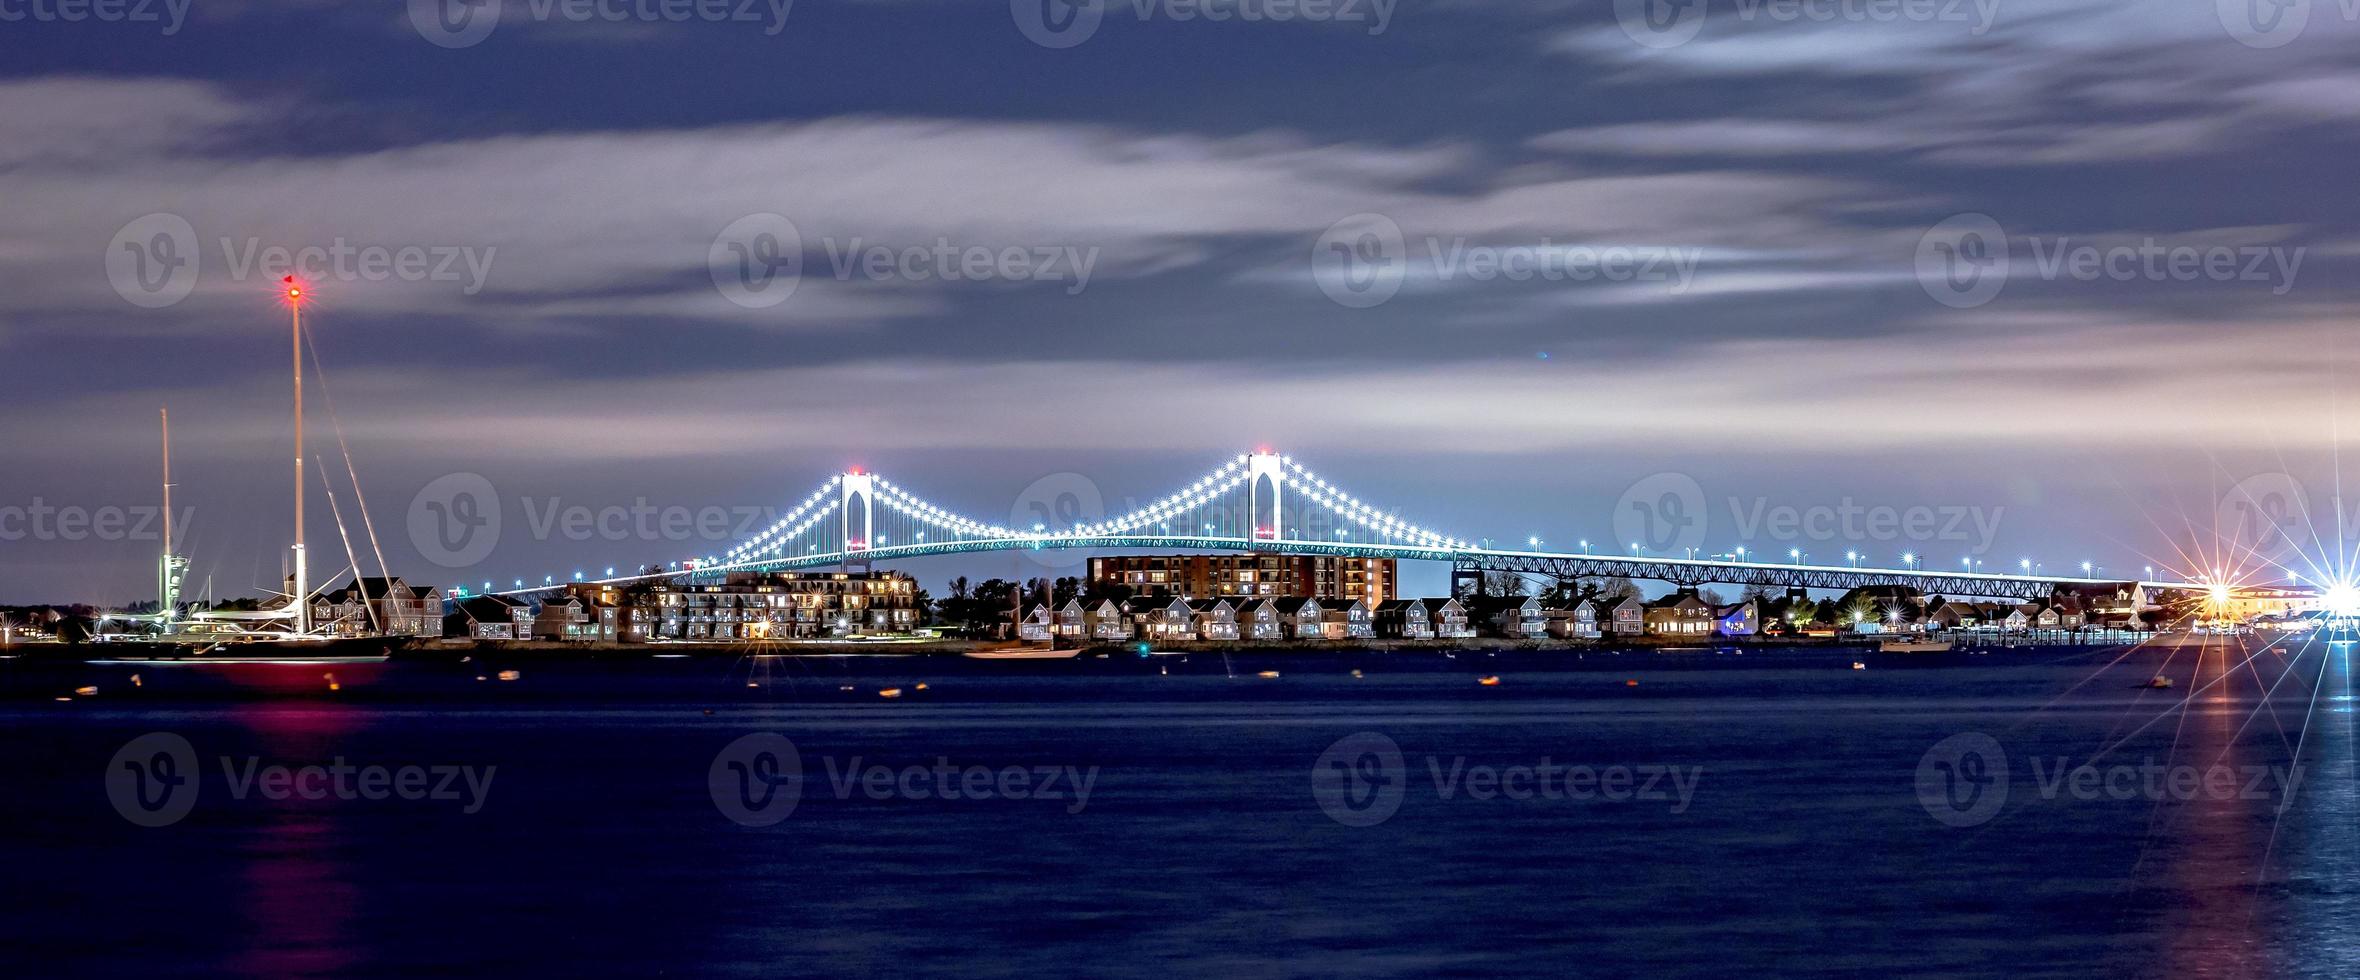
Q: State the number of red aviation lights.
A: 3